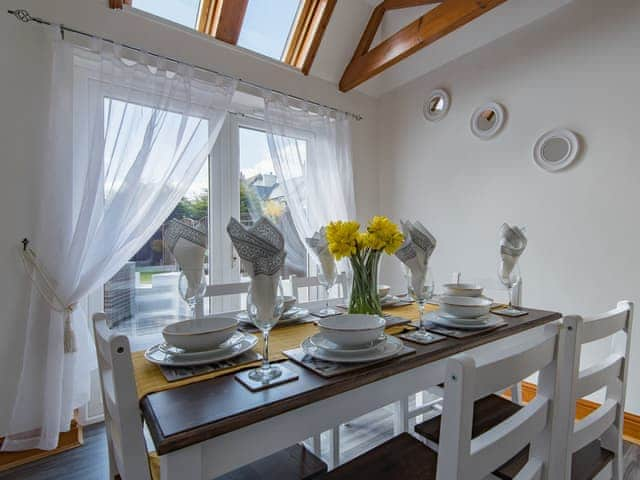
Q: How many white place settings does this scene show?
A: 6